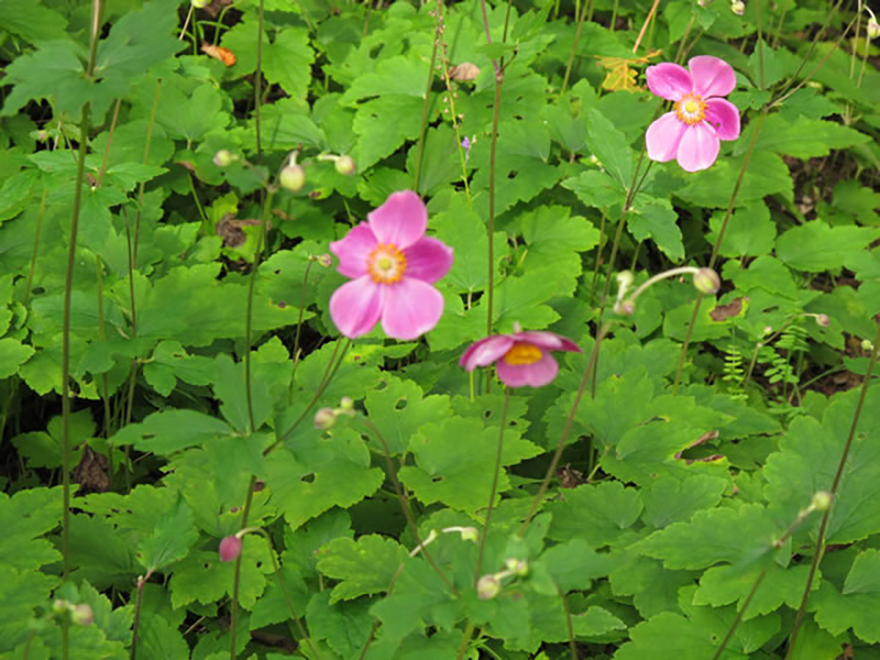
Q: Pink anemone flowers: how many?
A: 3